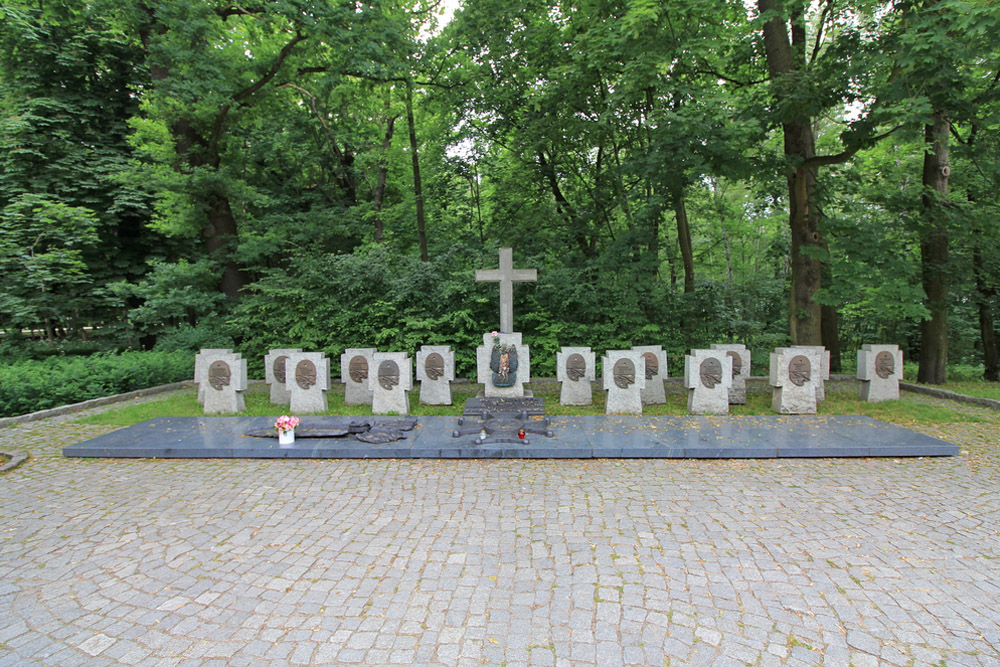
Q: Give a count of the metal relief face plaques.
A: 13